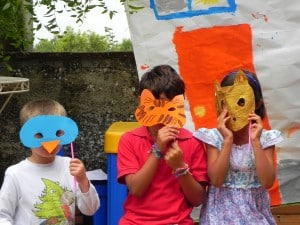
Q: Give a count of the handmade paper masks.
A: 3